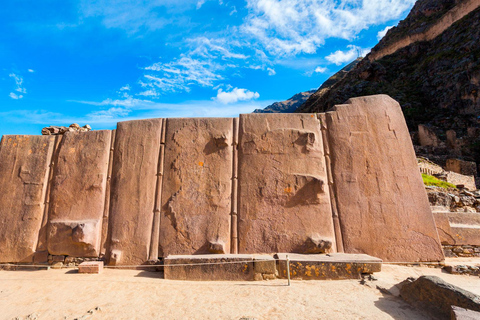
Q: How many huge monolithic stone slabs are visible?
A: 6